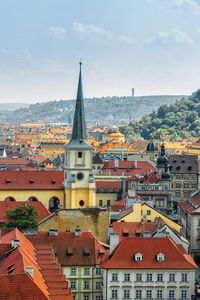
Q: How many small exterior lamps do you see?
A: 0